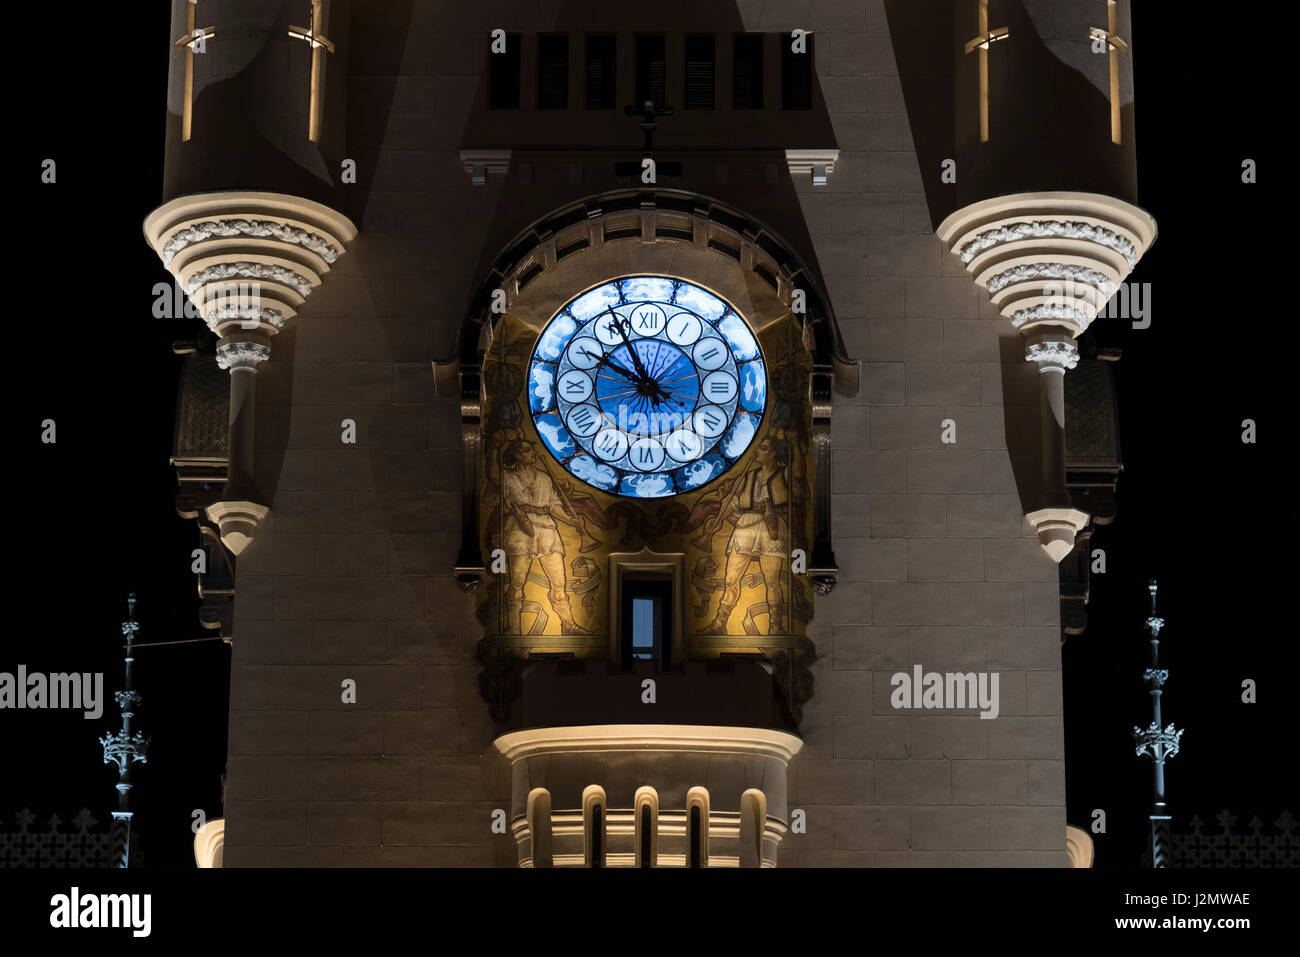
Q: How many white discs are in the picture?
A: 12